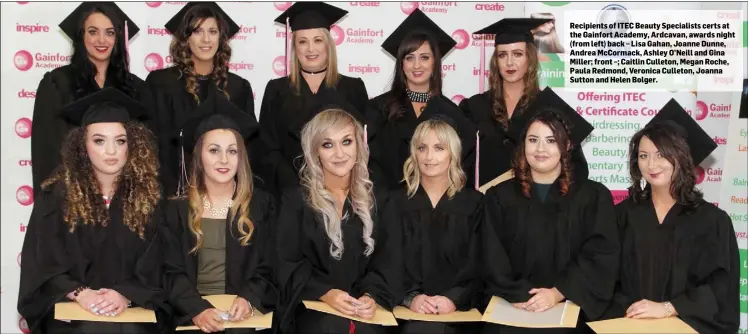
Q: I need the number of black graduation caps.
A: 11